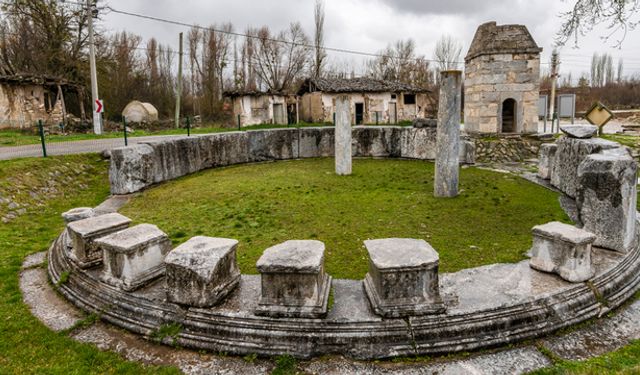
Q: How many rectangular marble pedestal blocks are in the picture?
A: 6